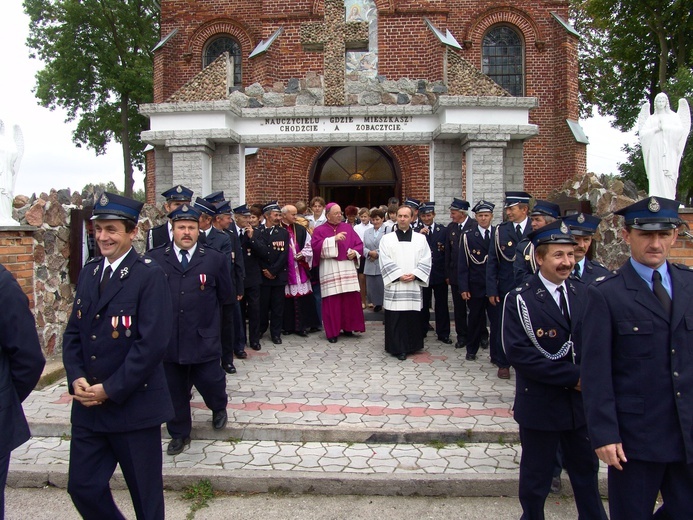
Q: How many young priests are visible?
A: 1